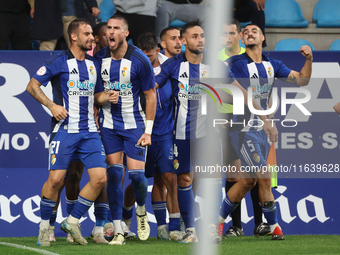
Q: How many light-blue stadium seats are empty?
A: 4